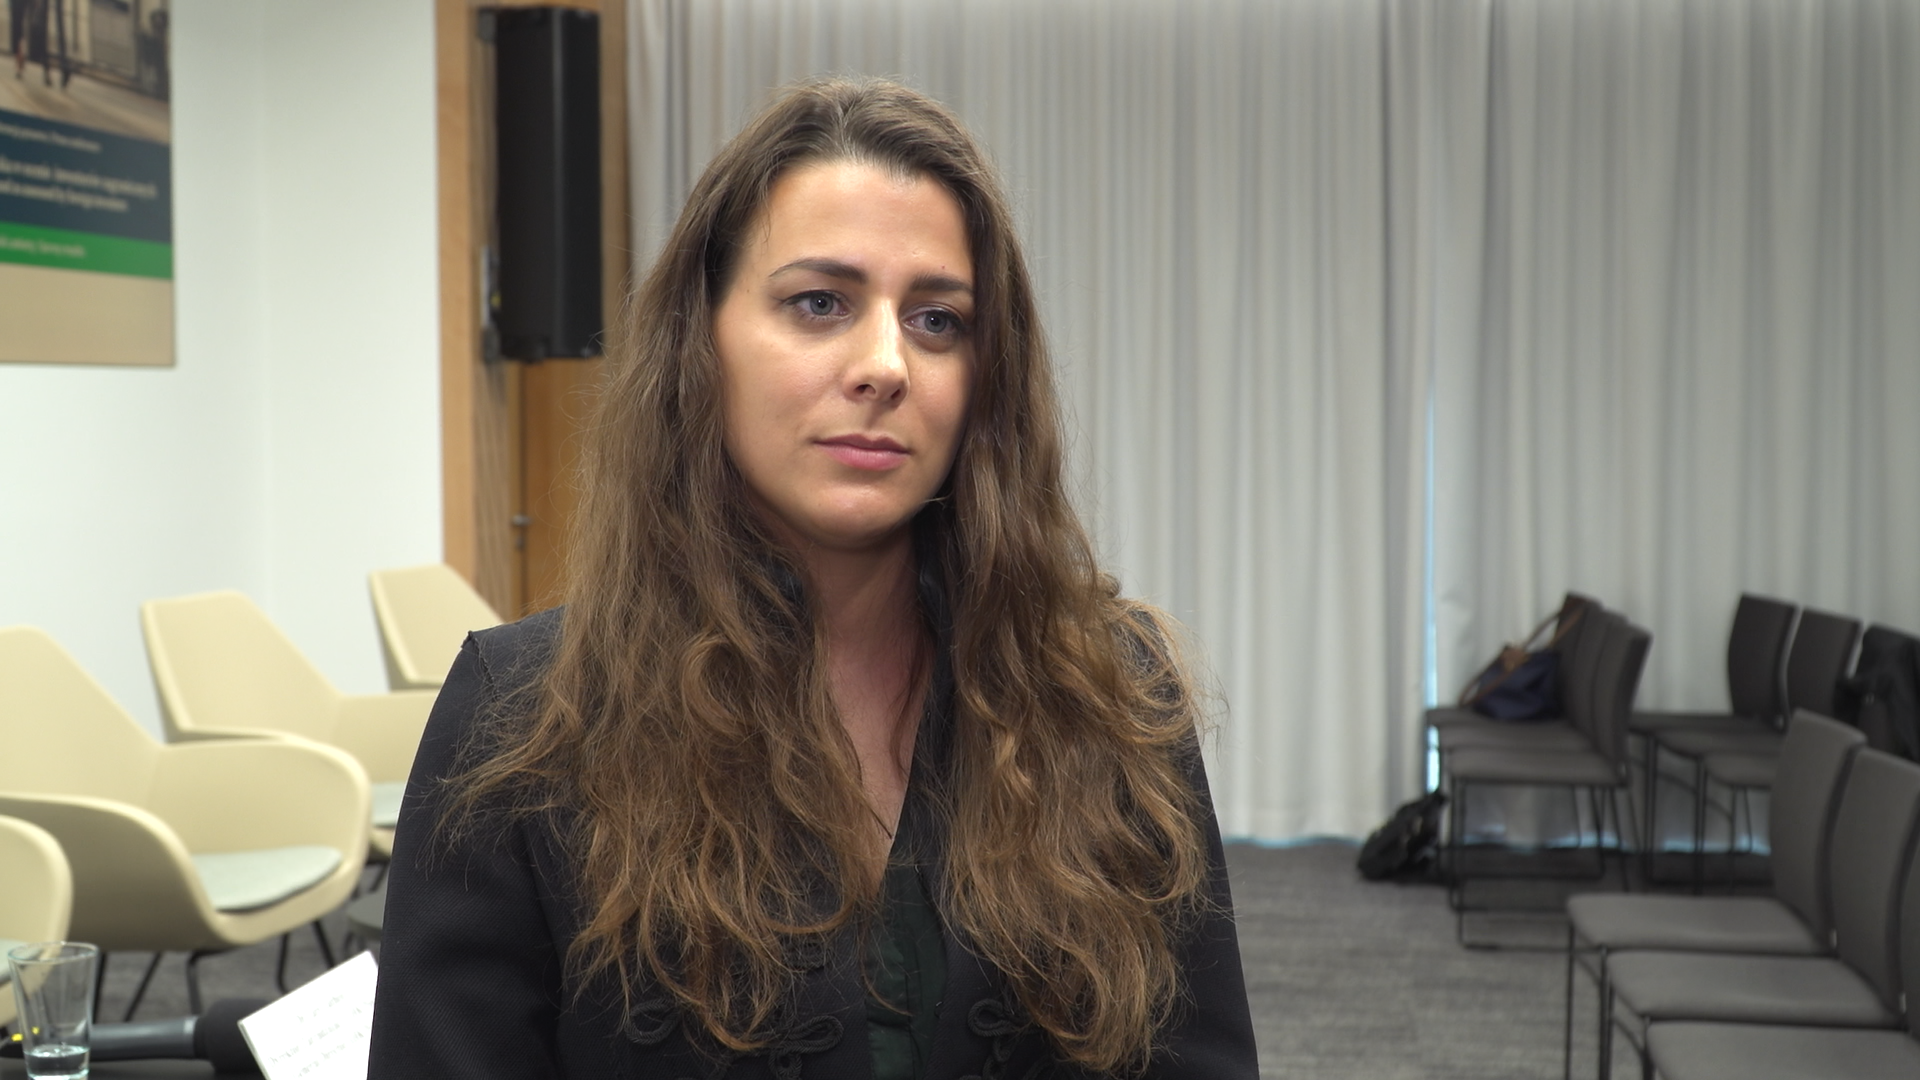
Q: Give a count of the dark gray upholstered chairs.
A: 9